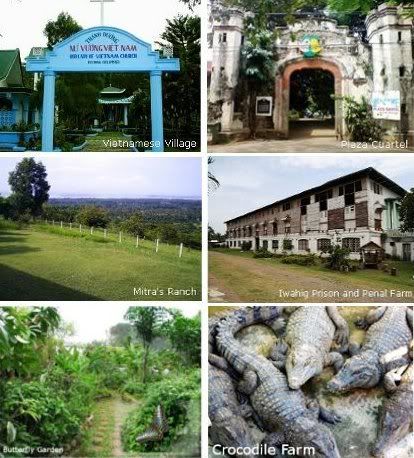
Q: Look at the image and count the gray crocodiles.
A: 5